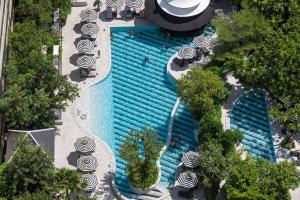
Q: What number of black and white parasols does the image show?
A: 13